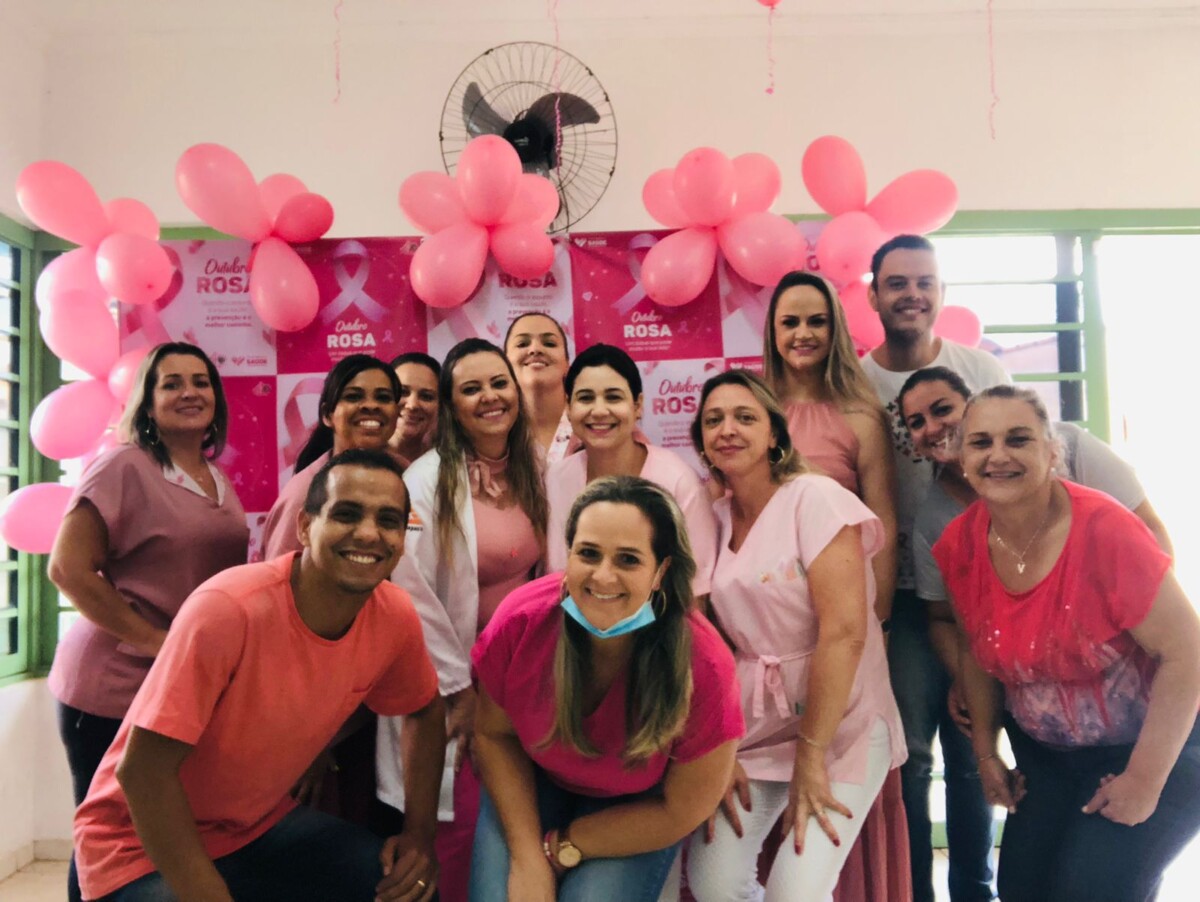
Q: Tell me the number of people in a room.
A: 13